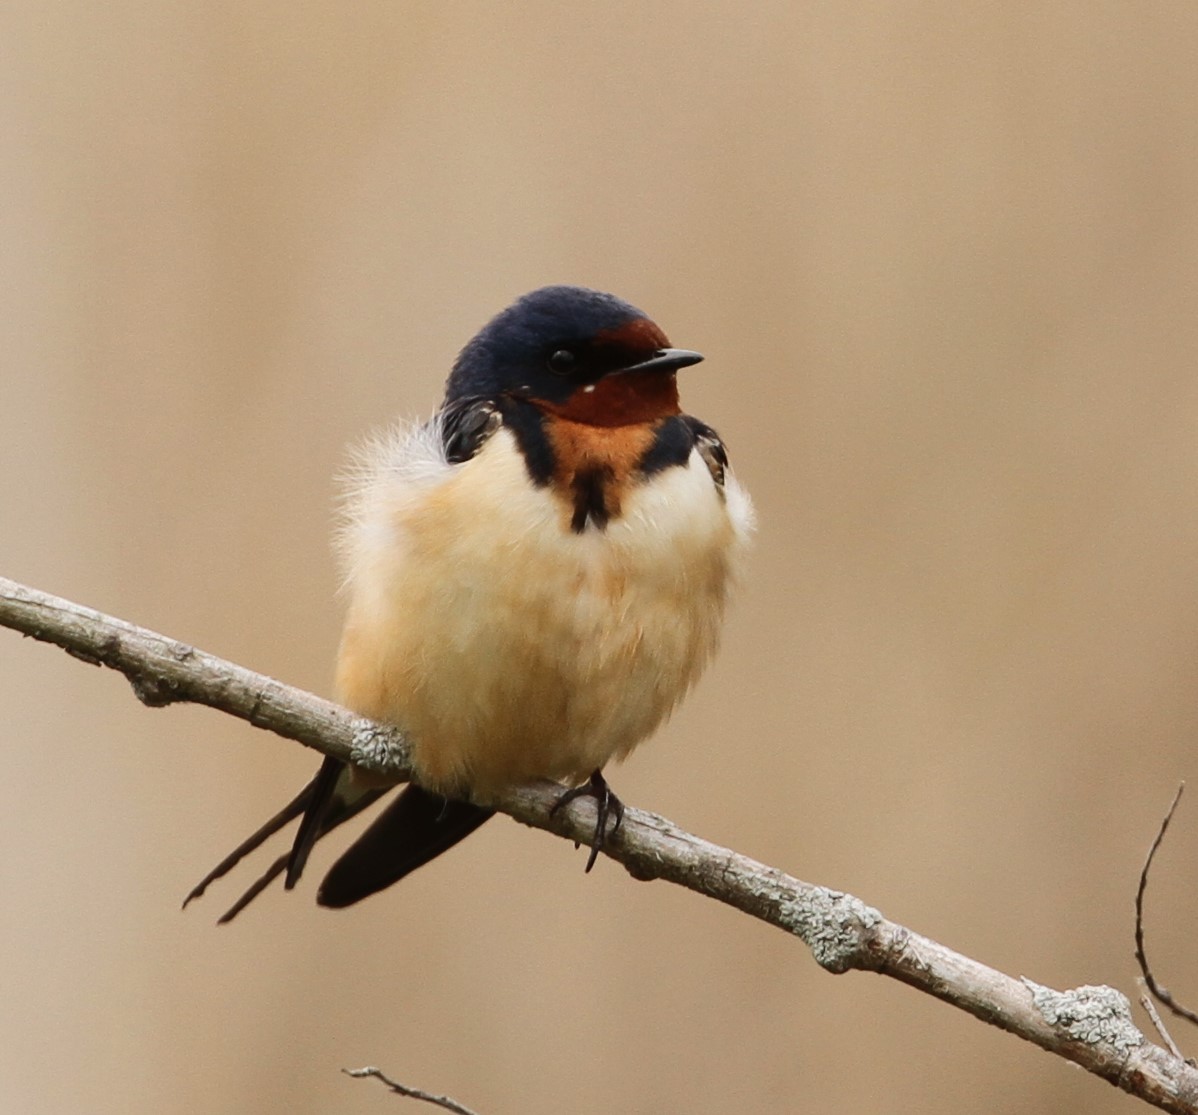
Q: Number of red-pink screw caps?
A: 0